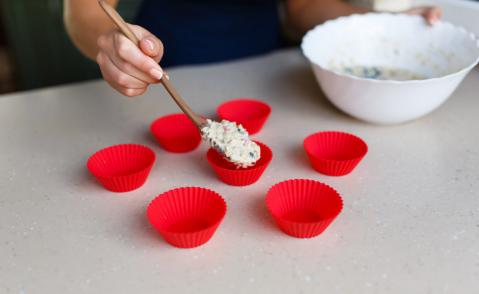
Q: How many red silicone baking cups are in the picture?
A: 7